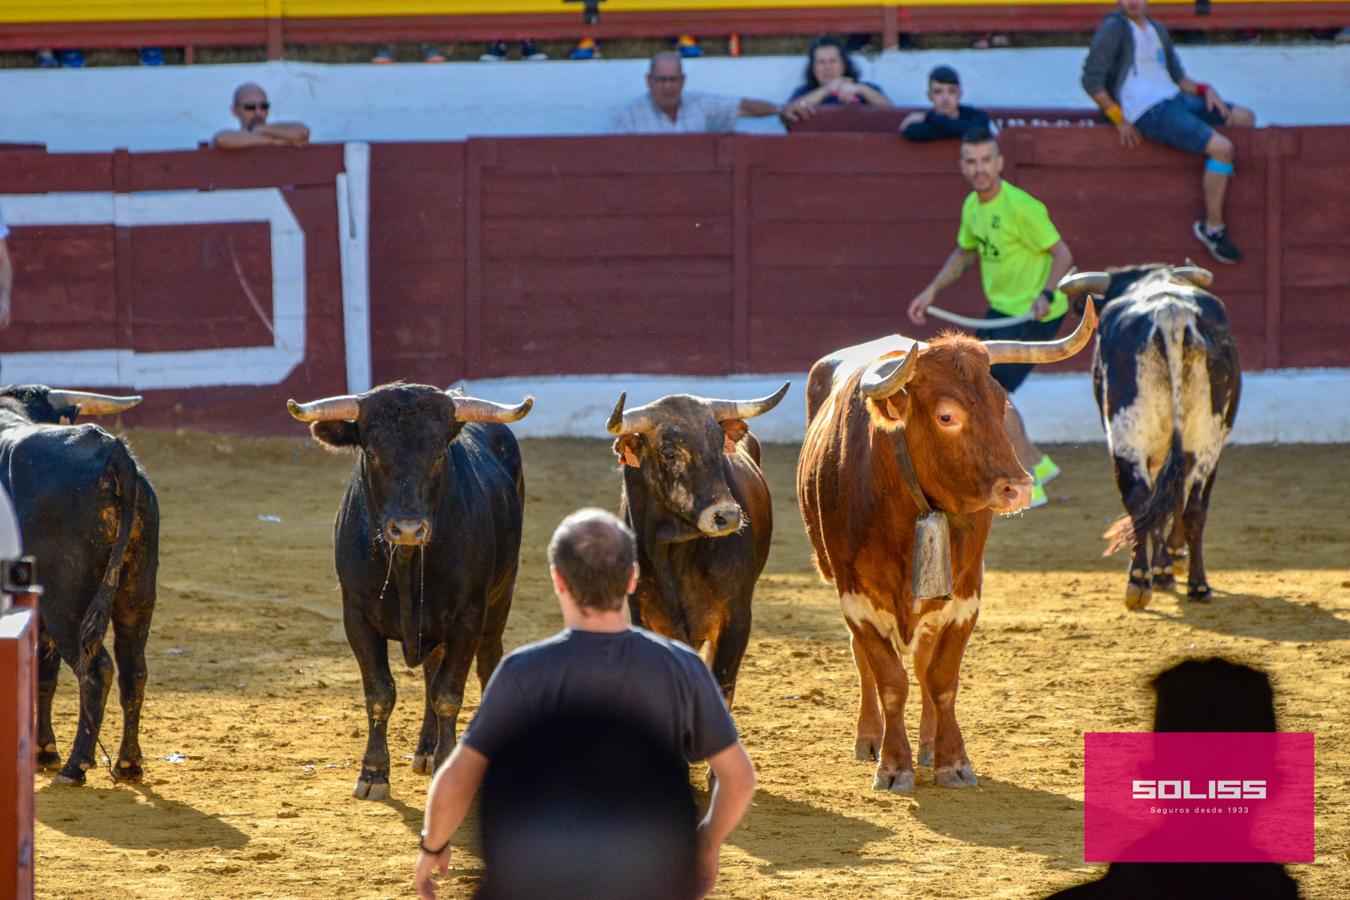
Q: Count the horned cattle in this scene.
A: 5